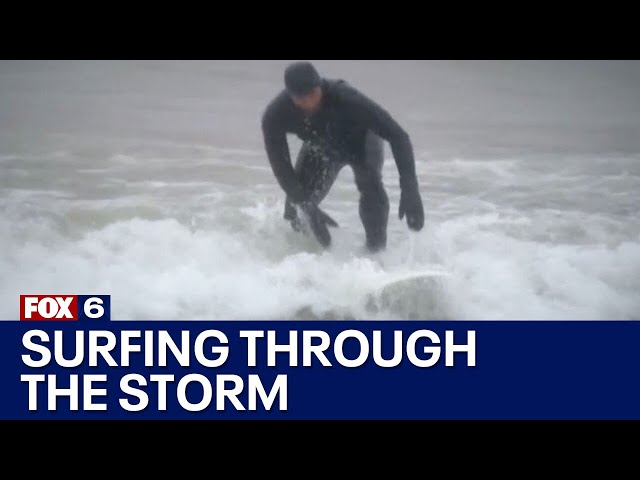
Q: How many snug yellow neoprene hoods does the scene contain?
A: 0